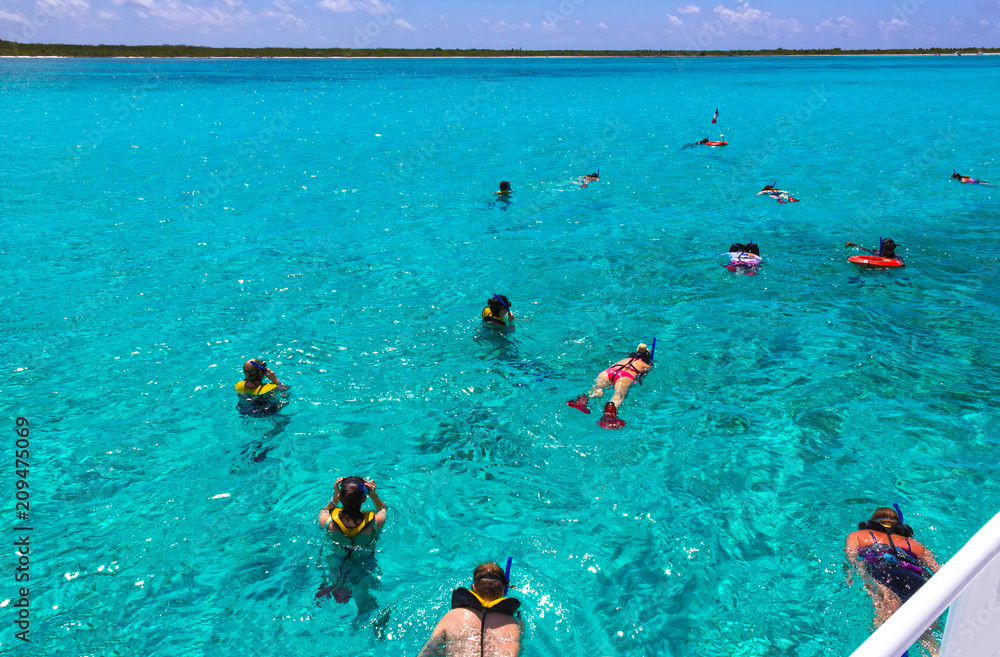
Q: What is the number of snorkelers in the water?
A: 13